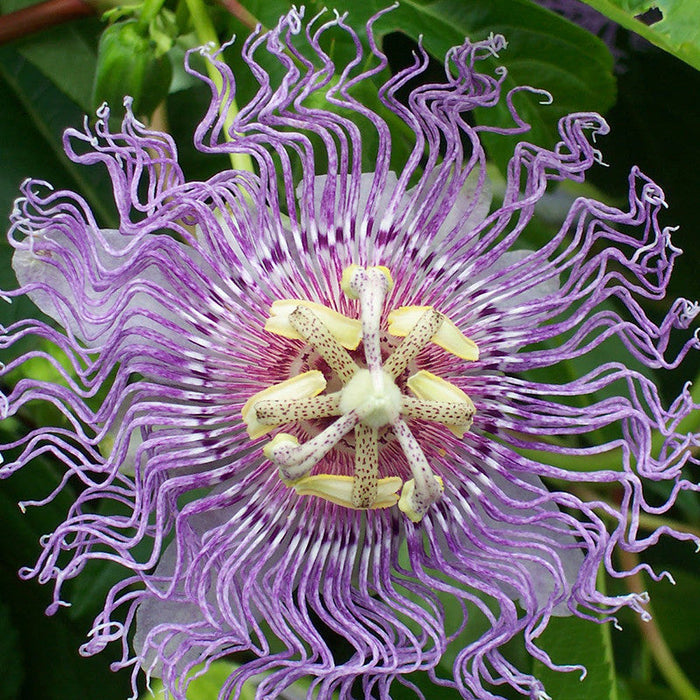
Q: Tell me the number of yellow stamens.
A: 5